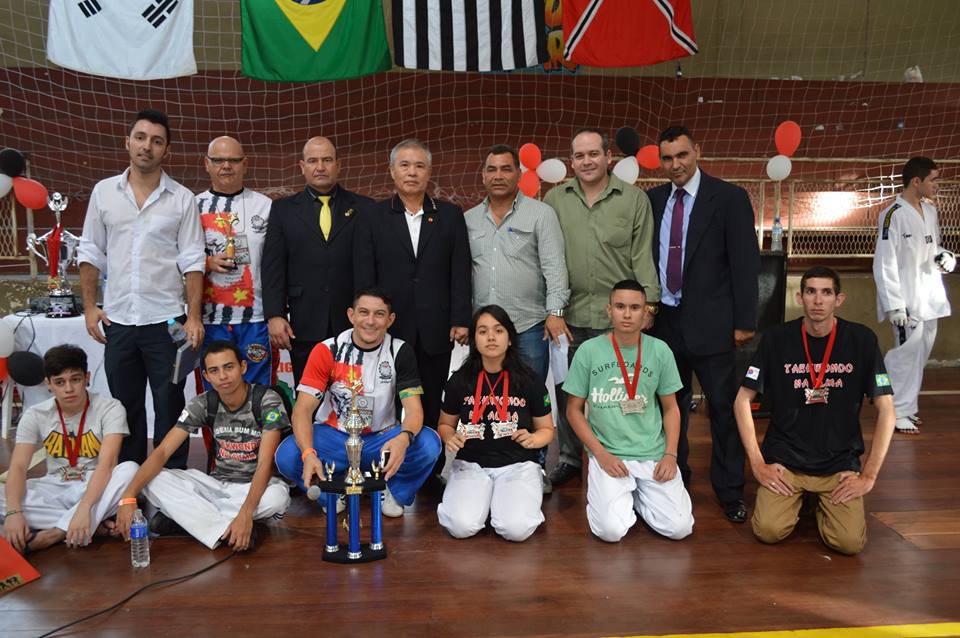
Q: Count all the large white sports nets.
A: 1